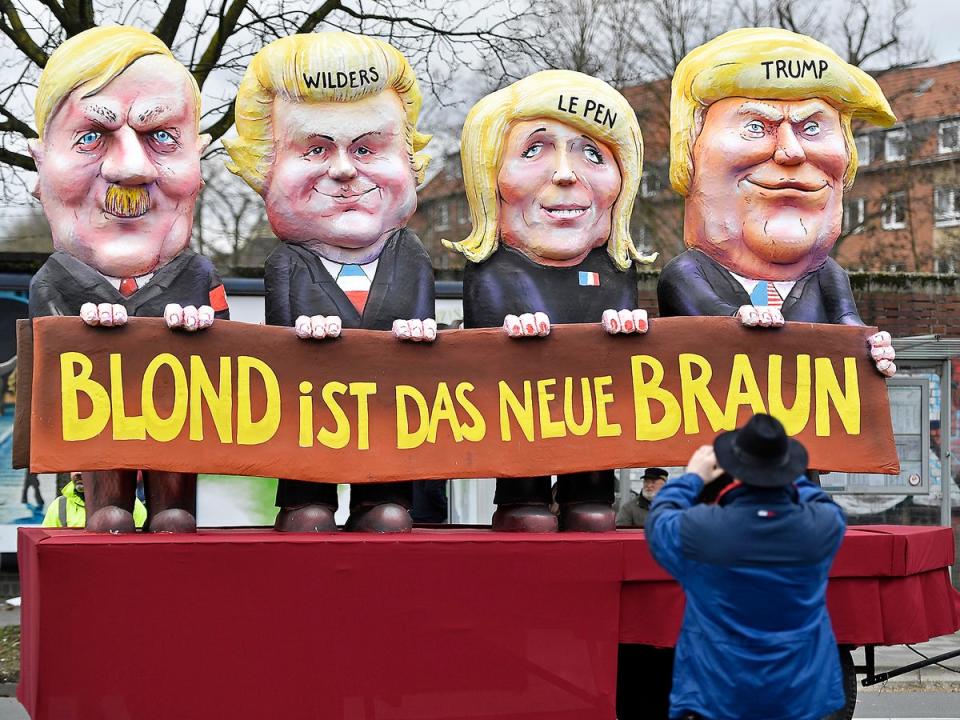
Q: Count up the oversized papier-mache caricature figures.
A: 4